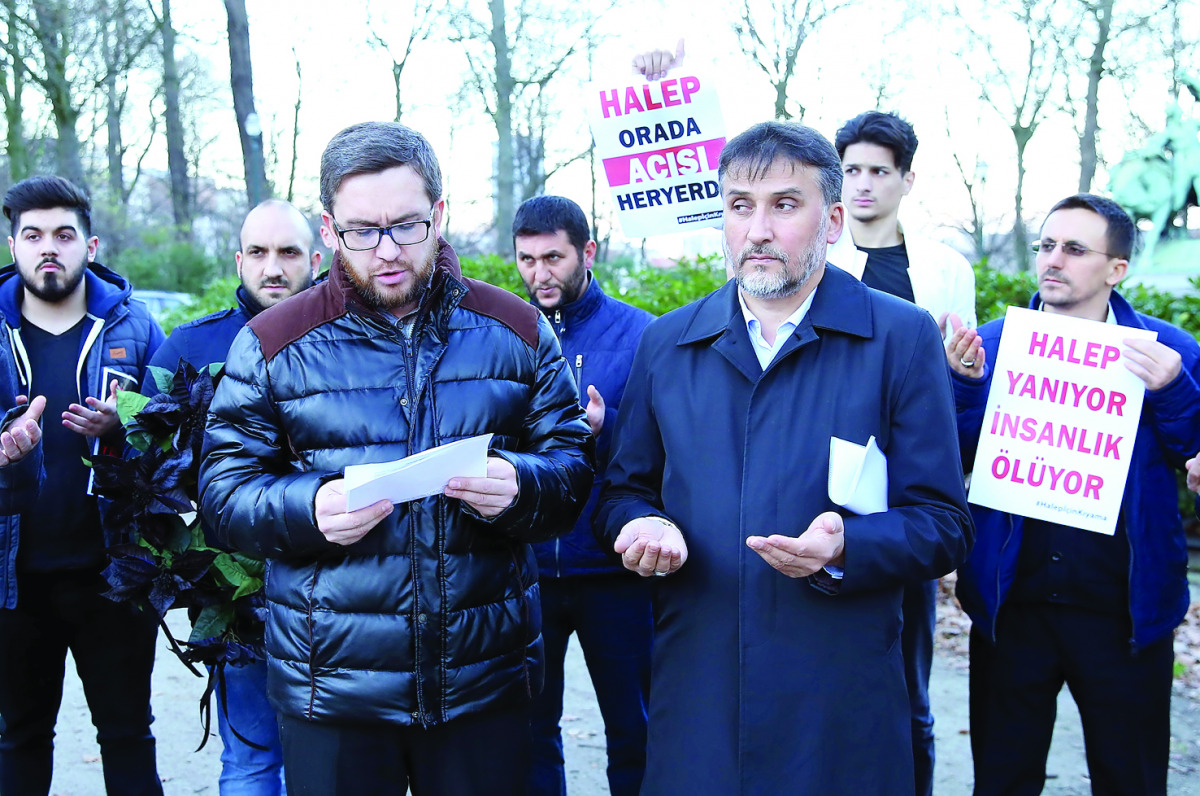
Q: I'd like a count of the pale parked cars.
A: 1